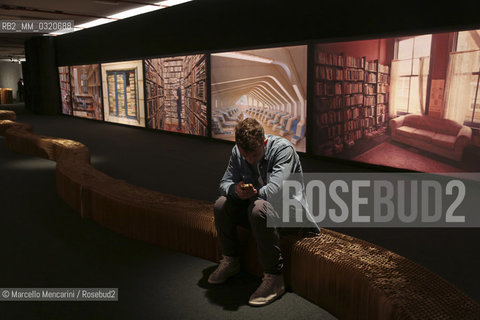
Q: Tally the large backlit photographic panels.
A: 6